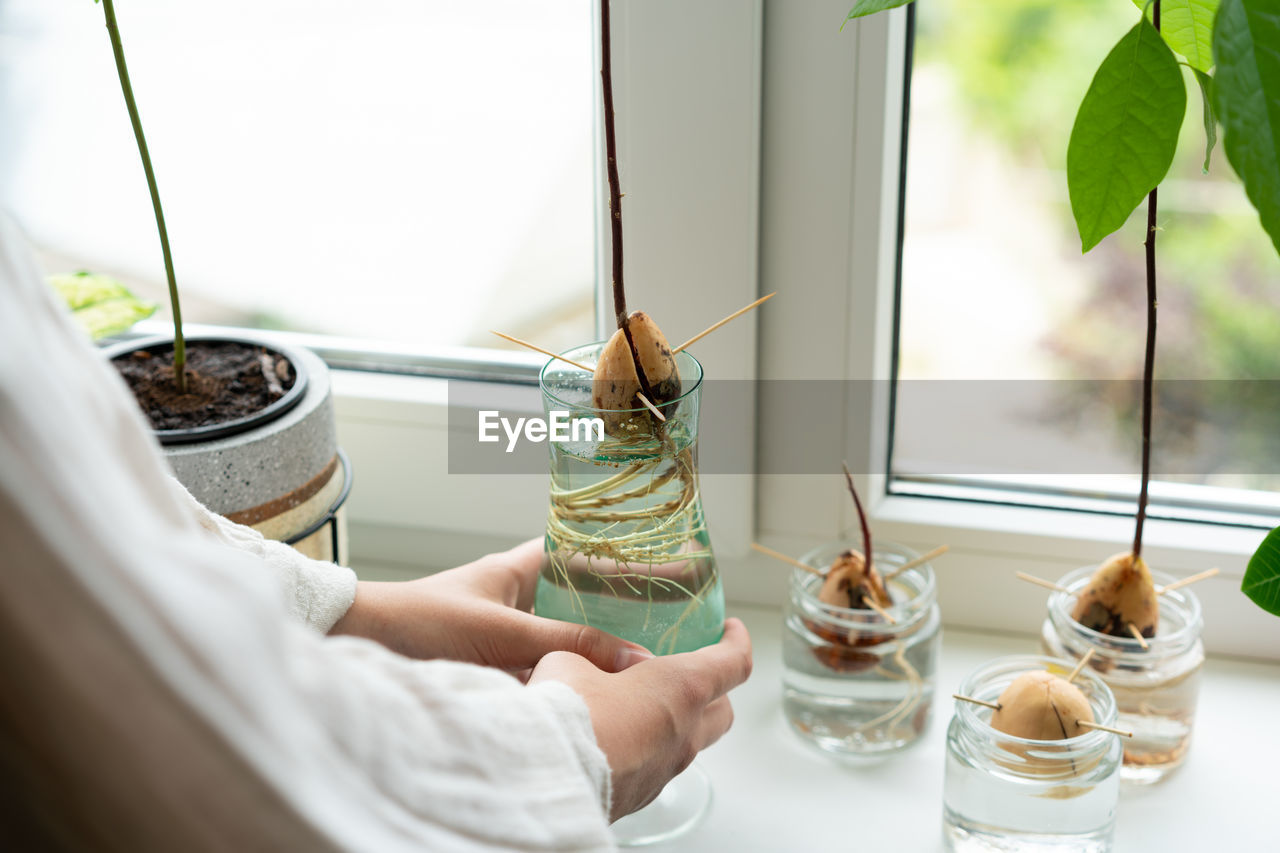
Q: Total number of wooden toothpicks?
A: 12